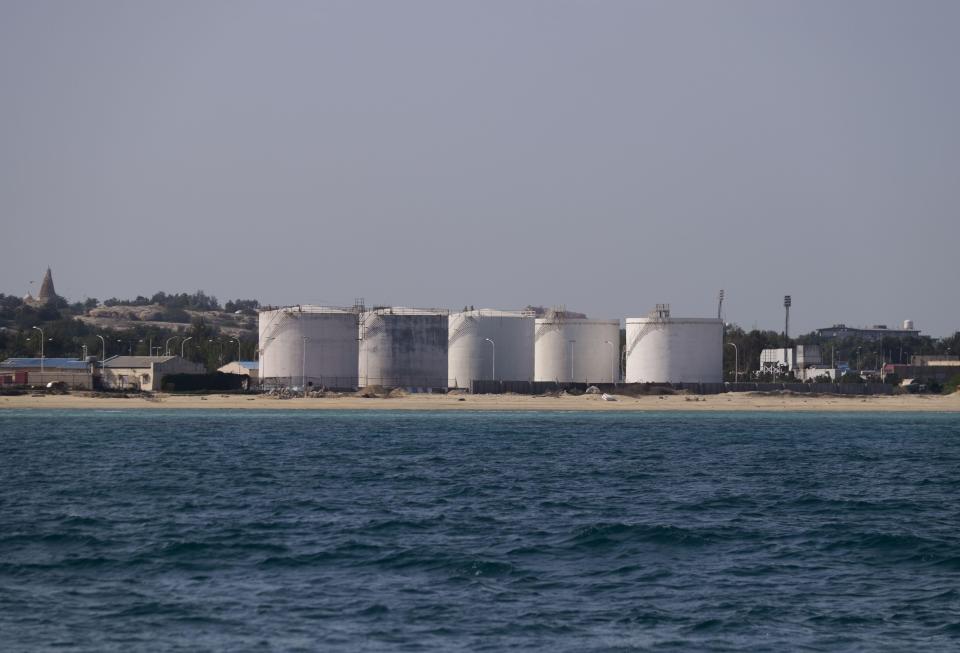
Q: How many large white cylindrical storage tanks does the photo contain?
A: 5